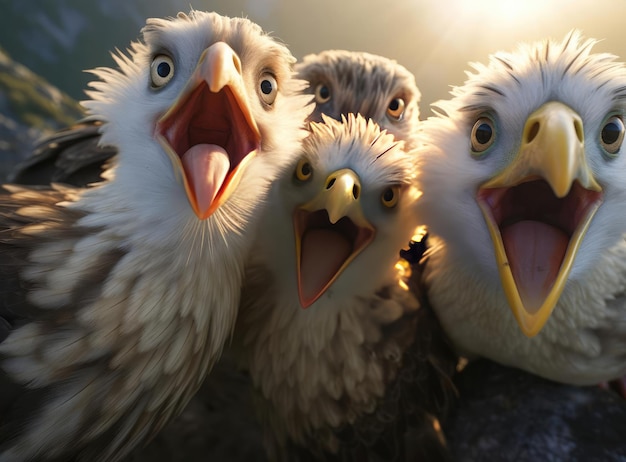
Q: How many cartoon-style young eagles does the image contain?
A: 4